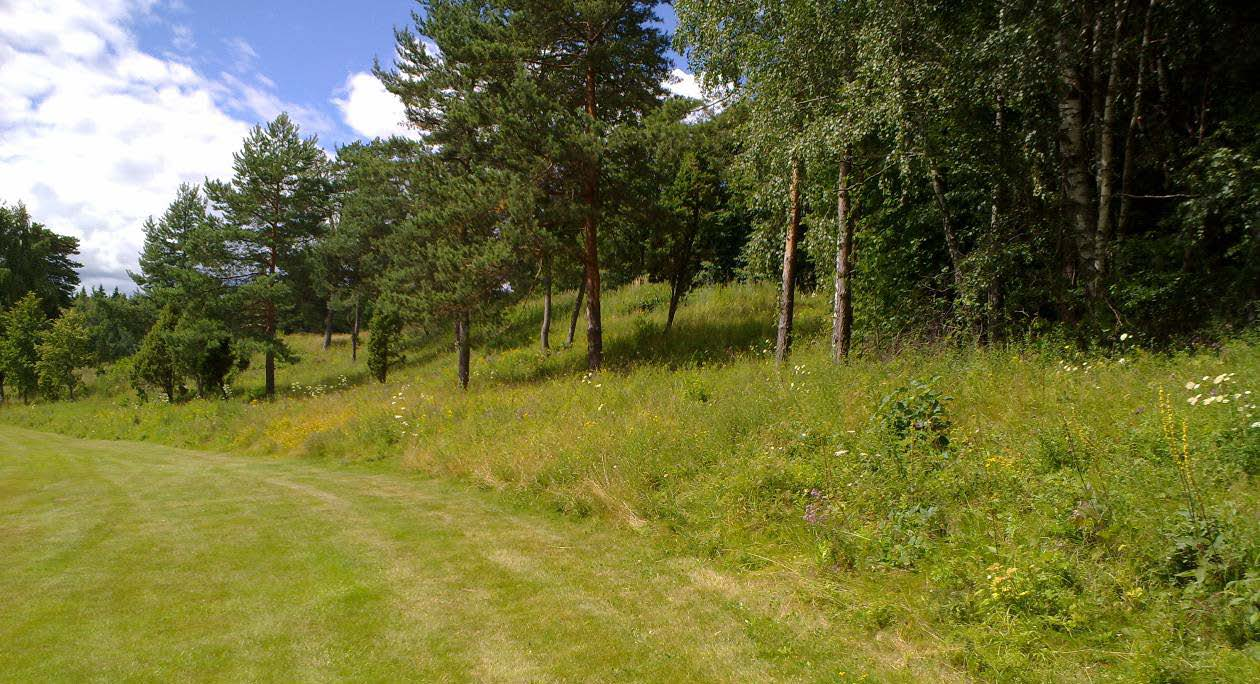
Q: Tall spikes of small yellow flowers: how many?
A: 3